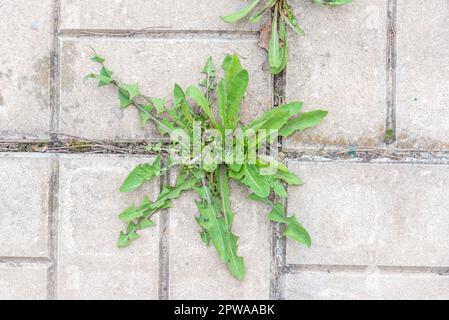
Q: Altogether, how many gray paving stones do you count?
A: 11